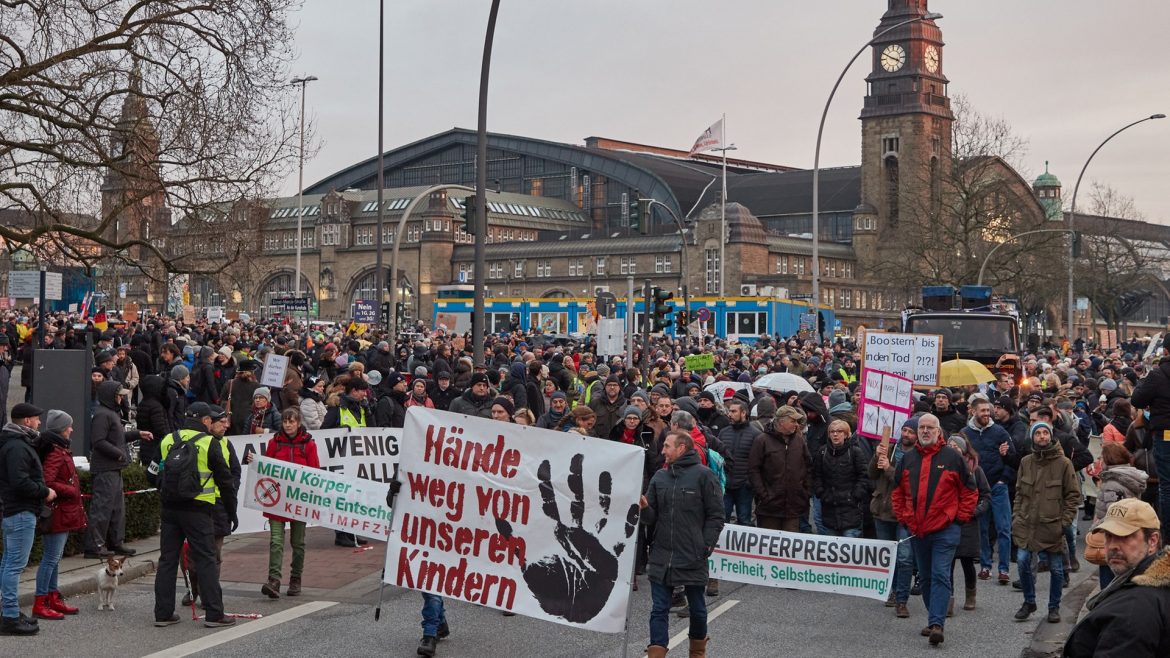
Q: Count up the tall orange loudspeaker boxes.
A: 0